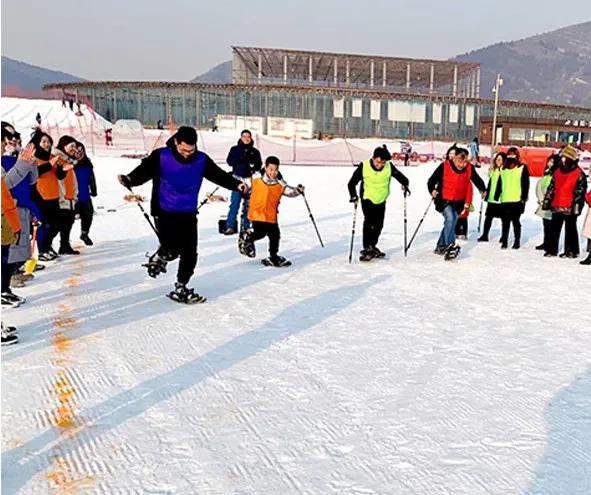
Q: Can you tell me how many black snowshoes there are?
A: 8